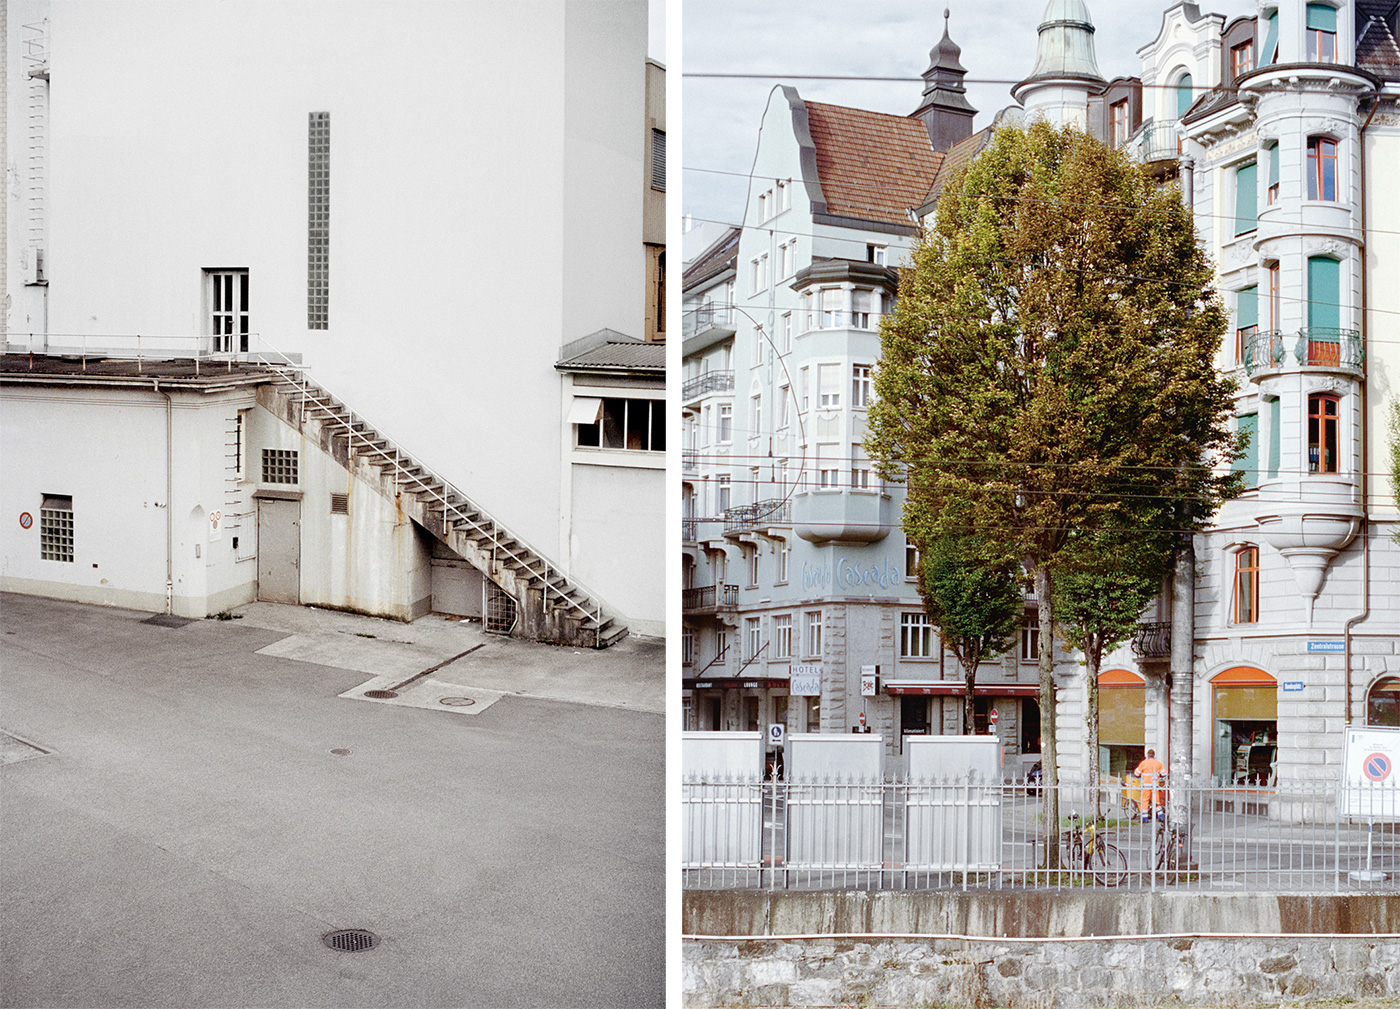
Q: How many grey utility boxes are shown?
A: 3